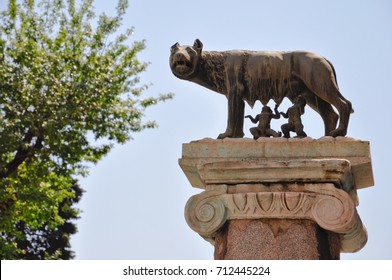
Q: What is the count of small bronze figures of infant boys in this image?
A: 2